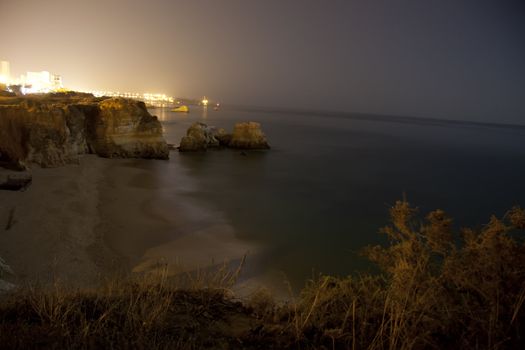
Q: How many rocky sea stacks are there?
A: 2